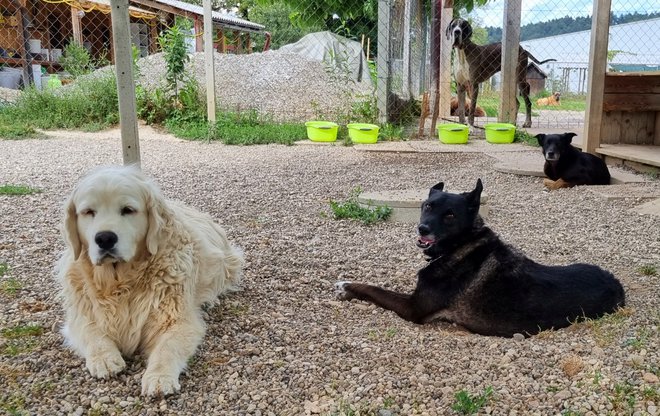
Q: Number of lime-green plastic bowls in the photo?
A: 4